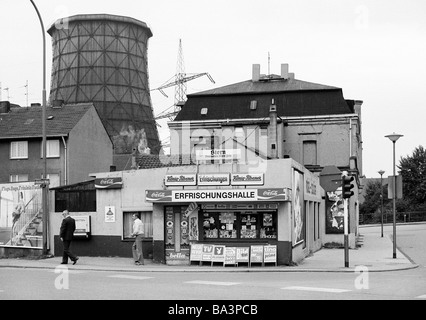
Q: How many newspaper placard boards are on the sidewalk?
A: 7